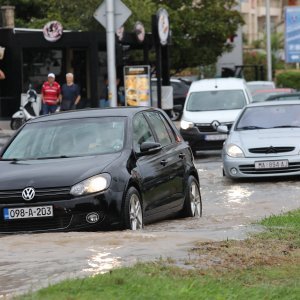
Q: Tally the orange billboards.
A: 1